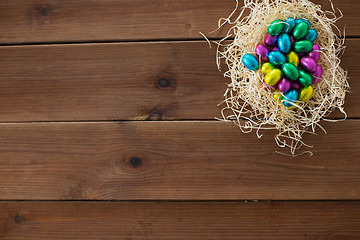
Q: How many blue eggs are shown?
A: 7